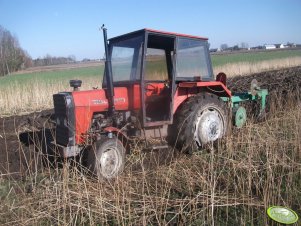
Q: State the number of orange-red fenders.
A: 2